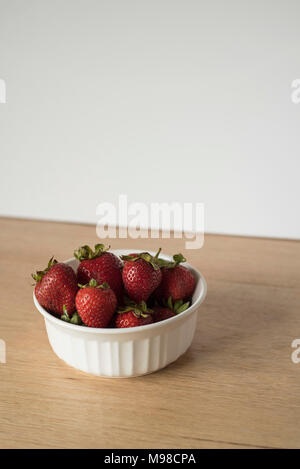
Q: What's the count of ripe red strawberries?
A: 7